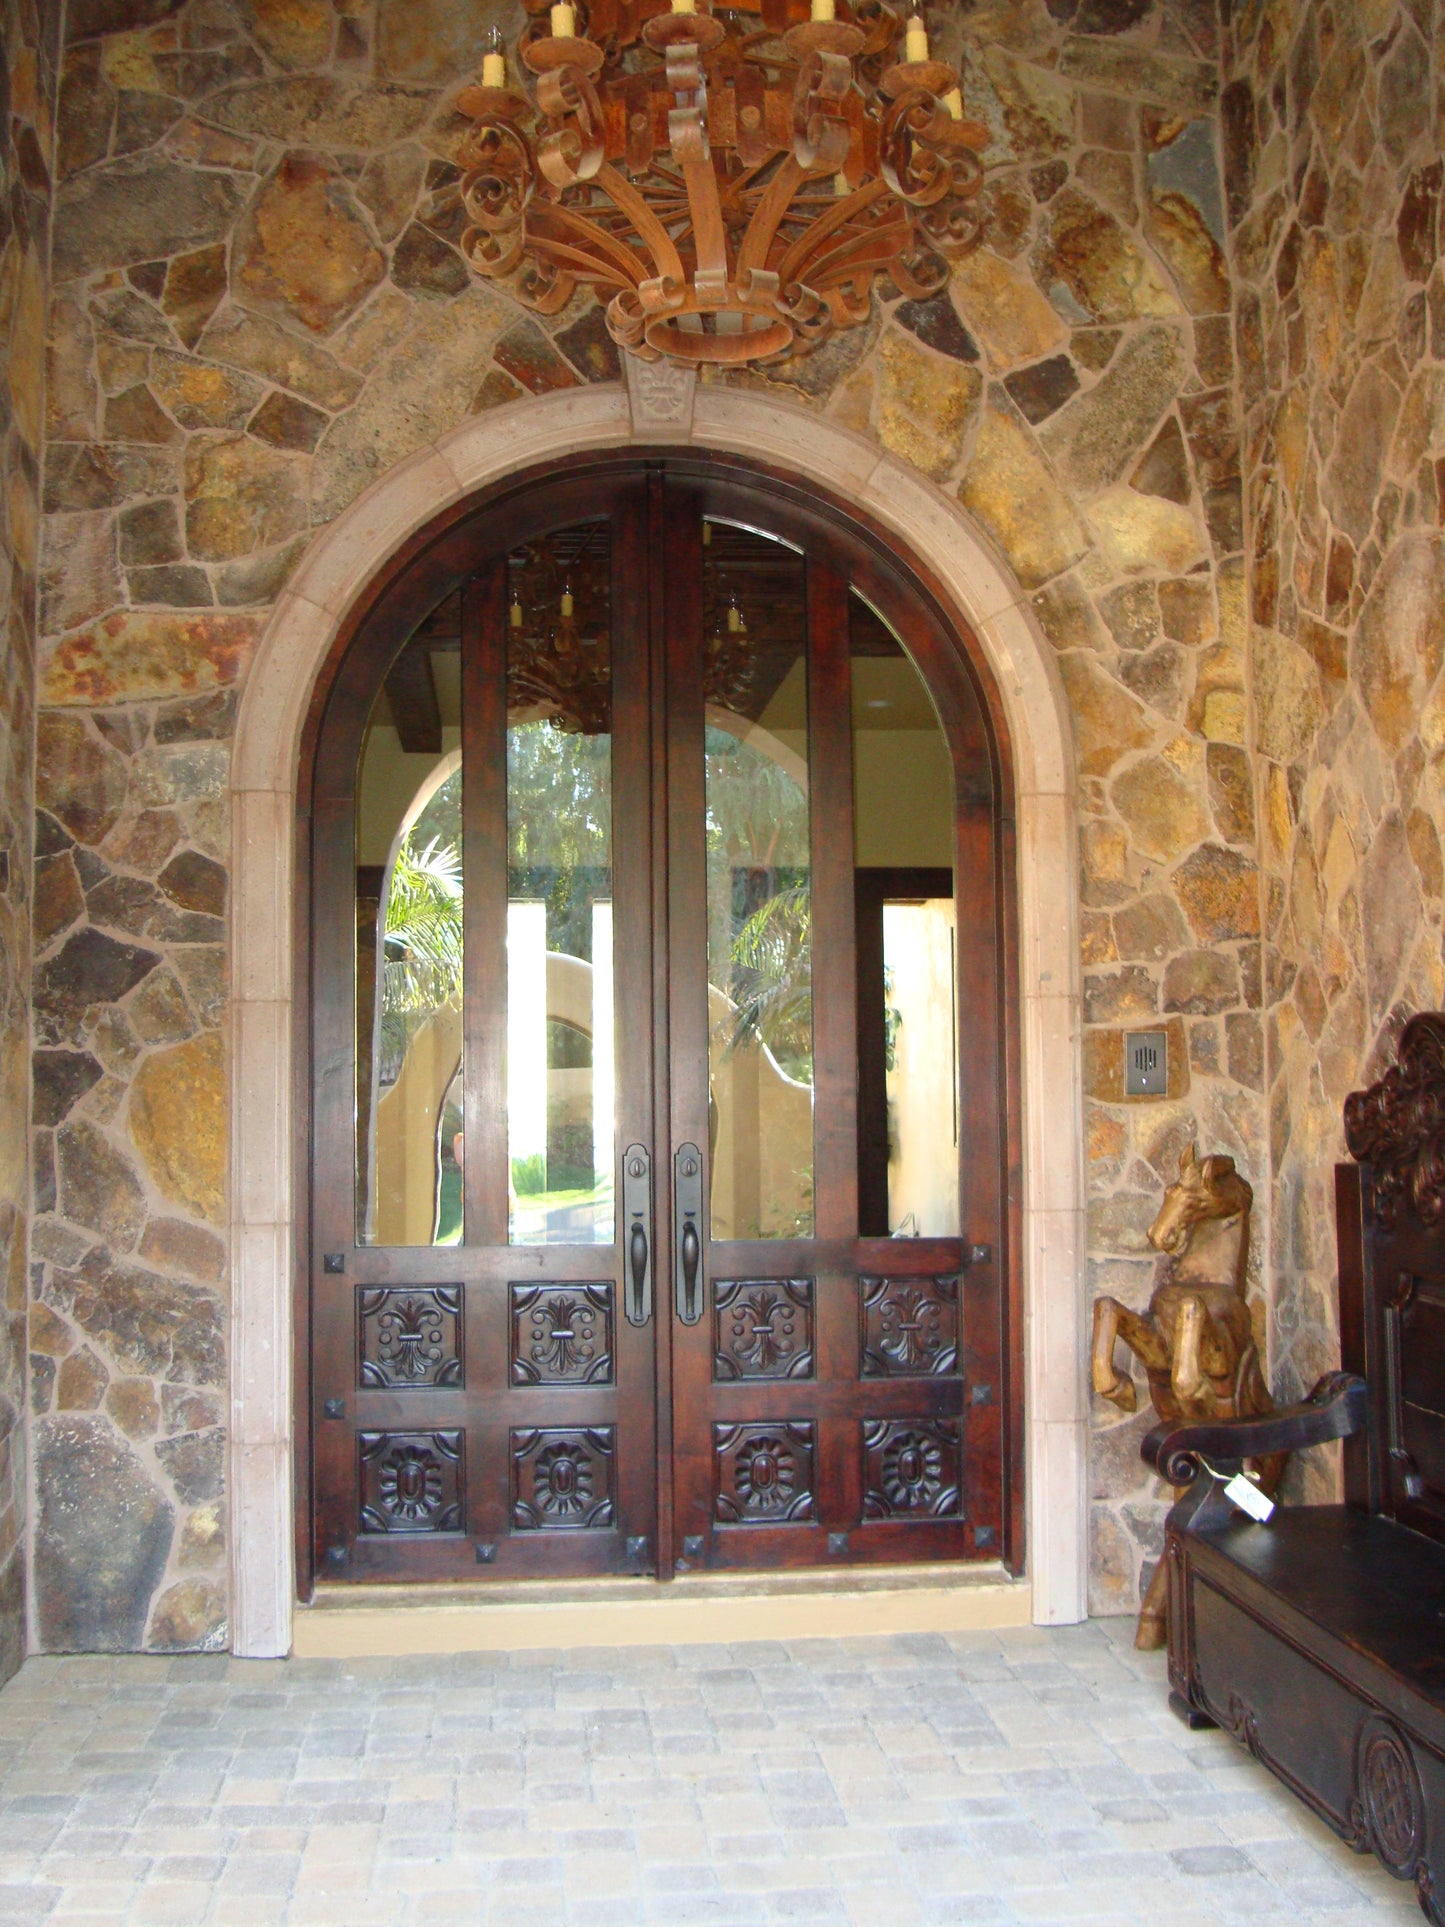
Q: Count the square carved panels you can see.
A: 8